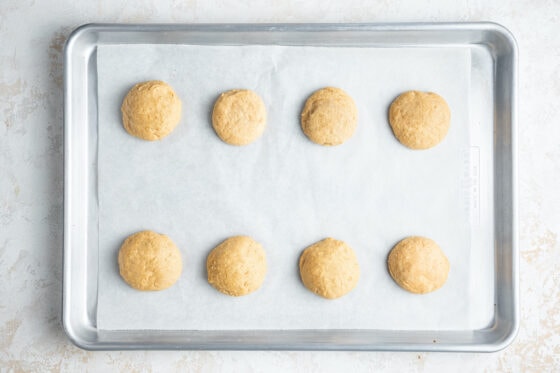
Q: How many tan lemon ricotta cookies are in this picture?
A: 8